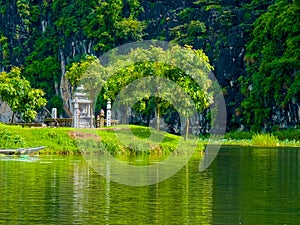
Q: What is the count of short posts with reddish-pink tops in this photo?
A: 2